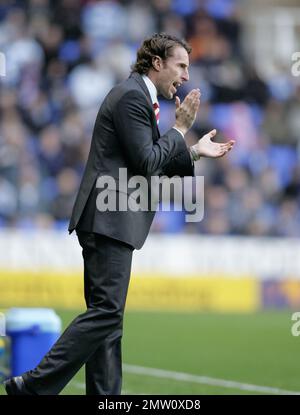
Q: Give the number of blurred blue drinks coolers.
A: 1